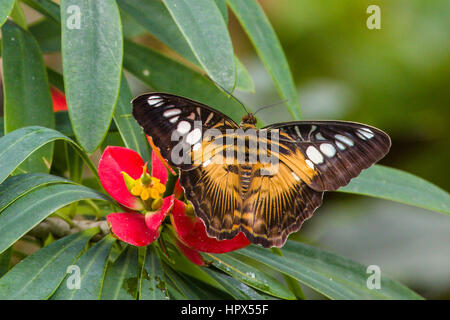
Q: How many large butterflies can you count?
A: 1